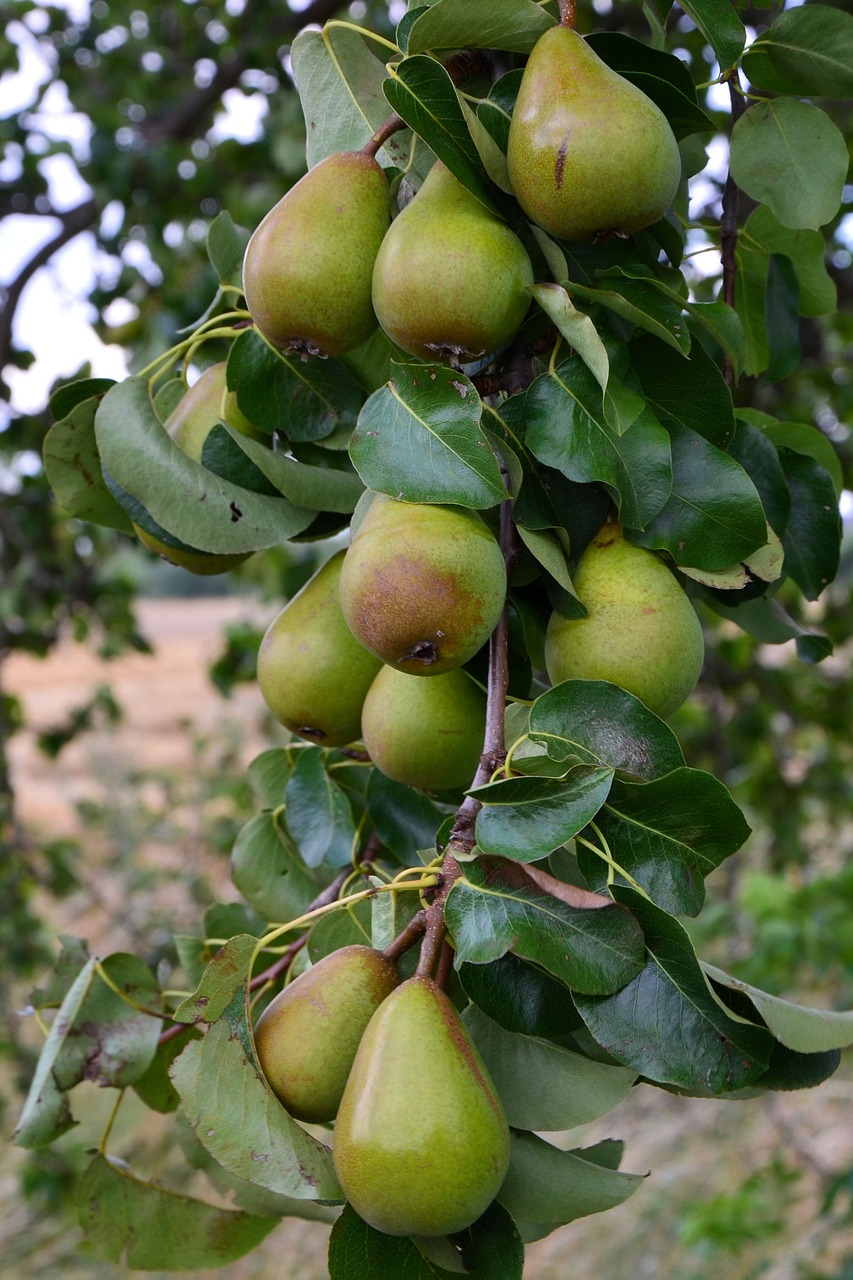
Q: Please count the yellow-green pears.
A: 10